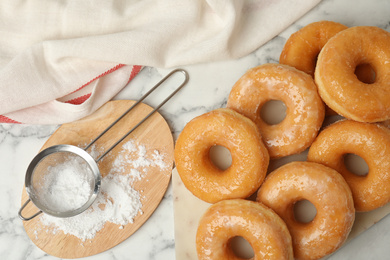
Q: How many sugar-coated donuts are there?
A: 7